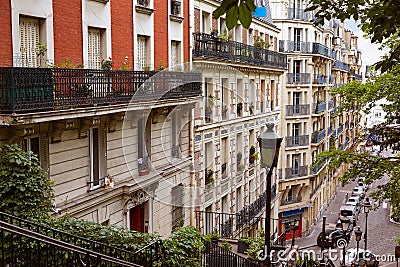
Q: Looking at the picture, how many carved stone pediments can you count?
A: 1